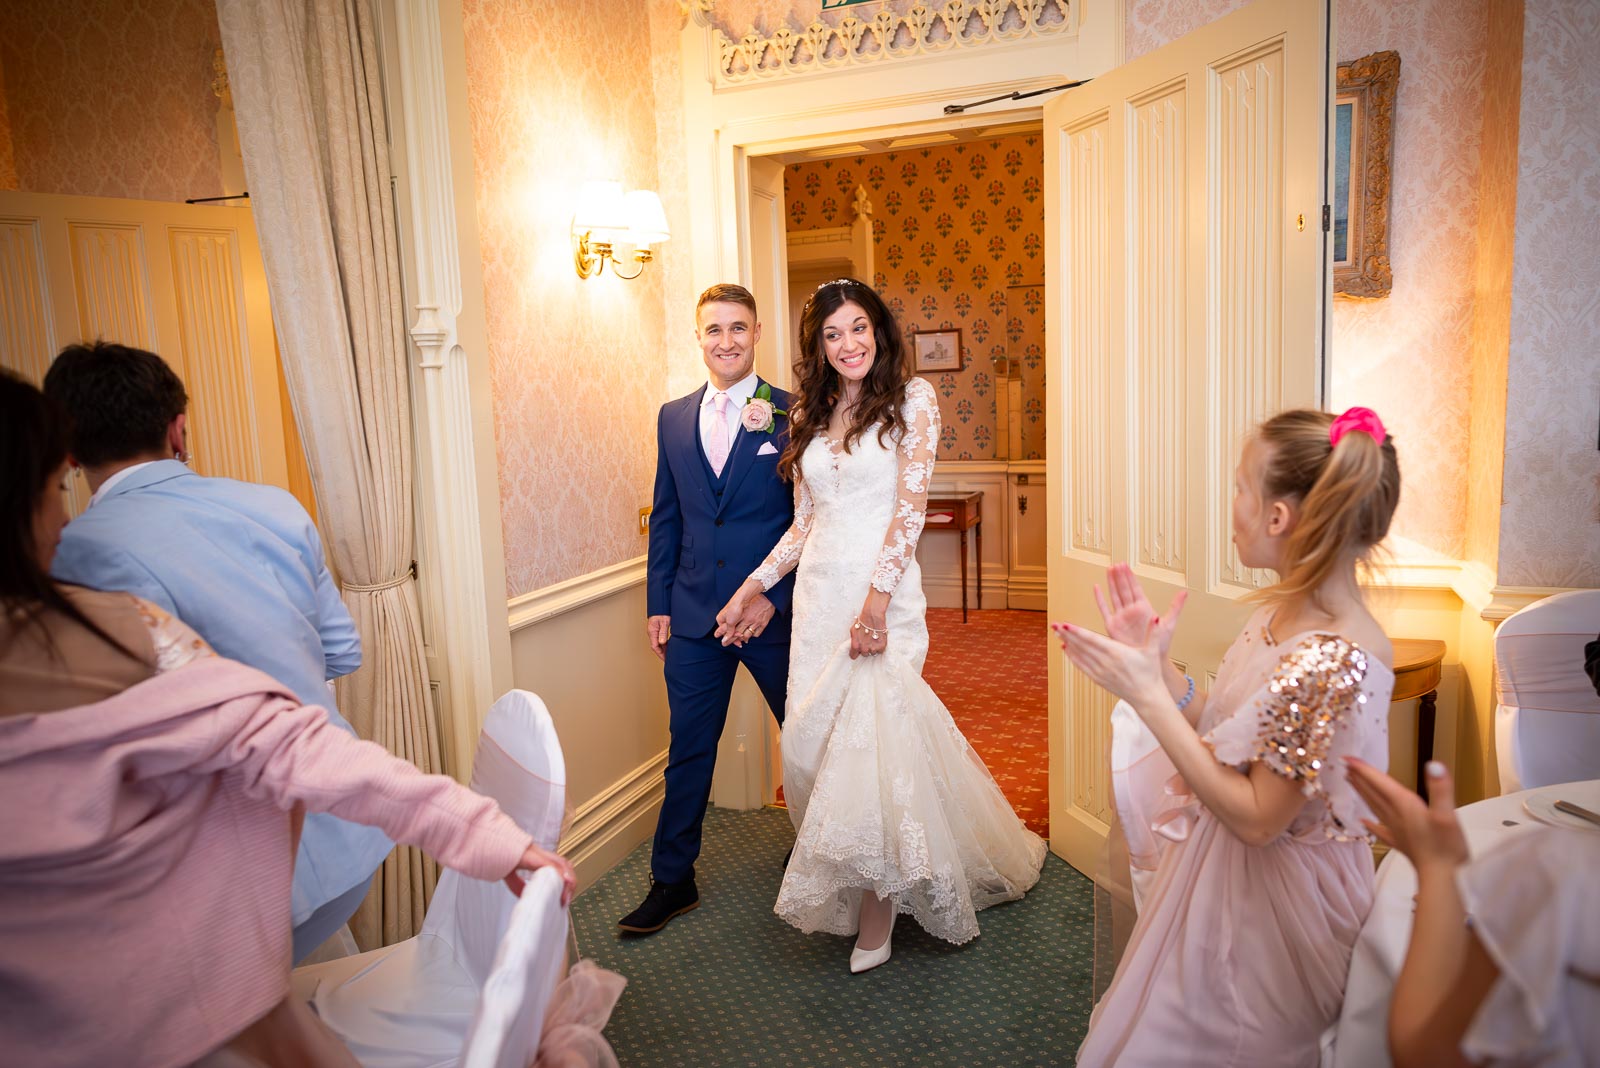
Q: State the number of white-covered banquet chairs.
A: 4